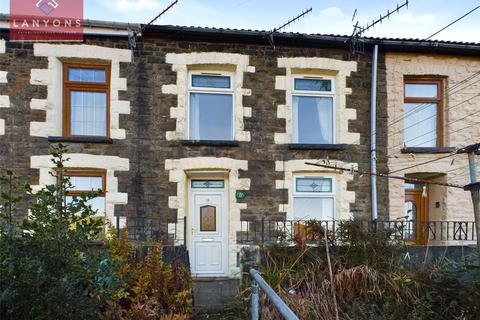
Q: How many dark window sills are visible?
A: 4